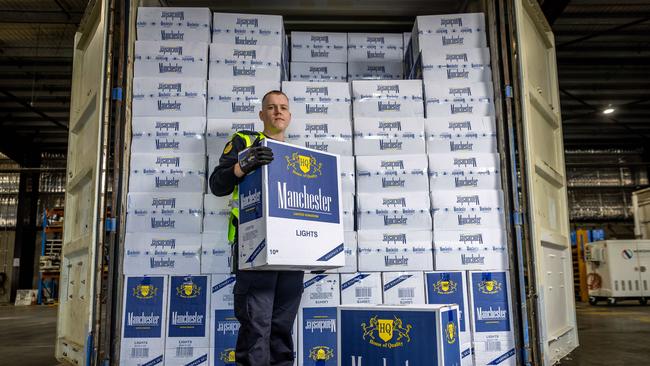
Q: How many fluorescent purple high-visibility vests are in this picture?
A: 0